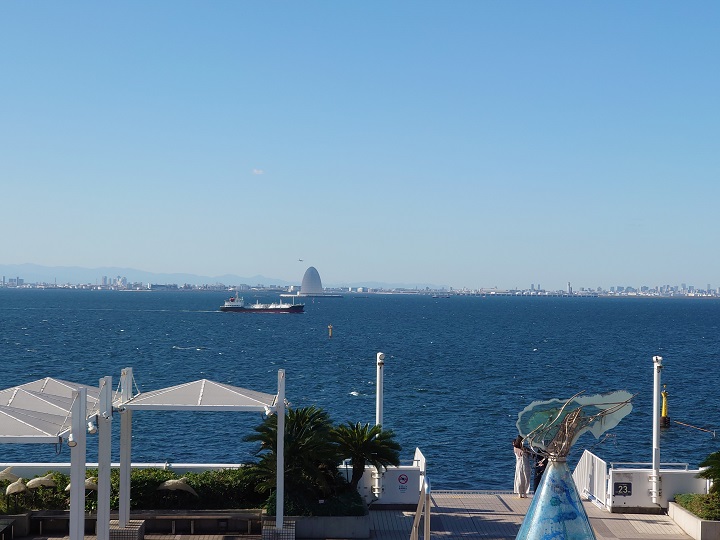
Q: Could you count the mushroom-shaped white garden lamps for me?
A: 0